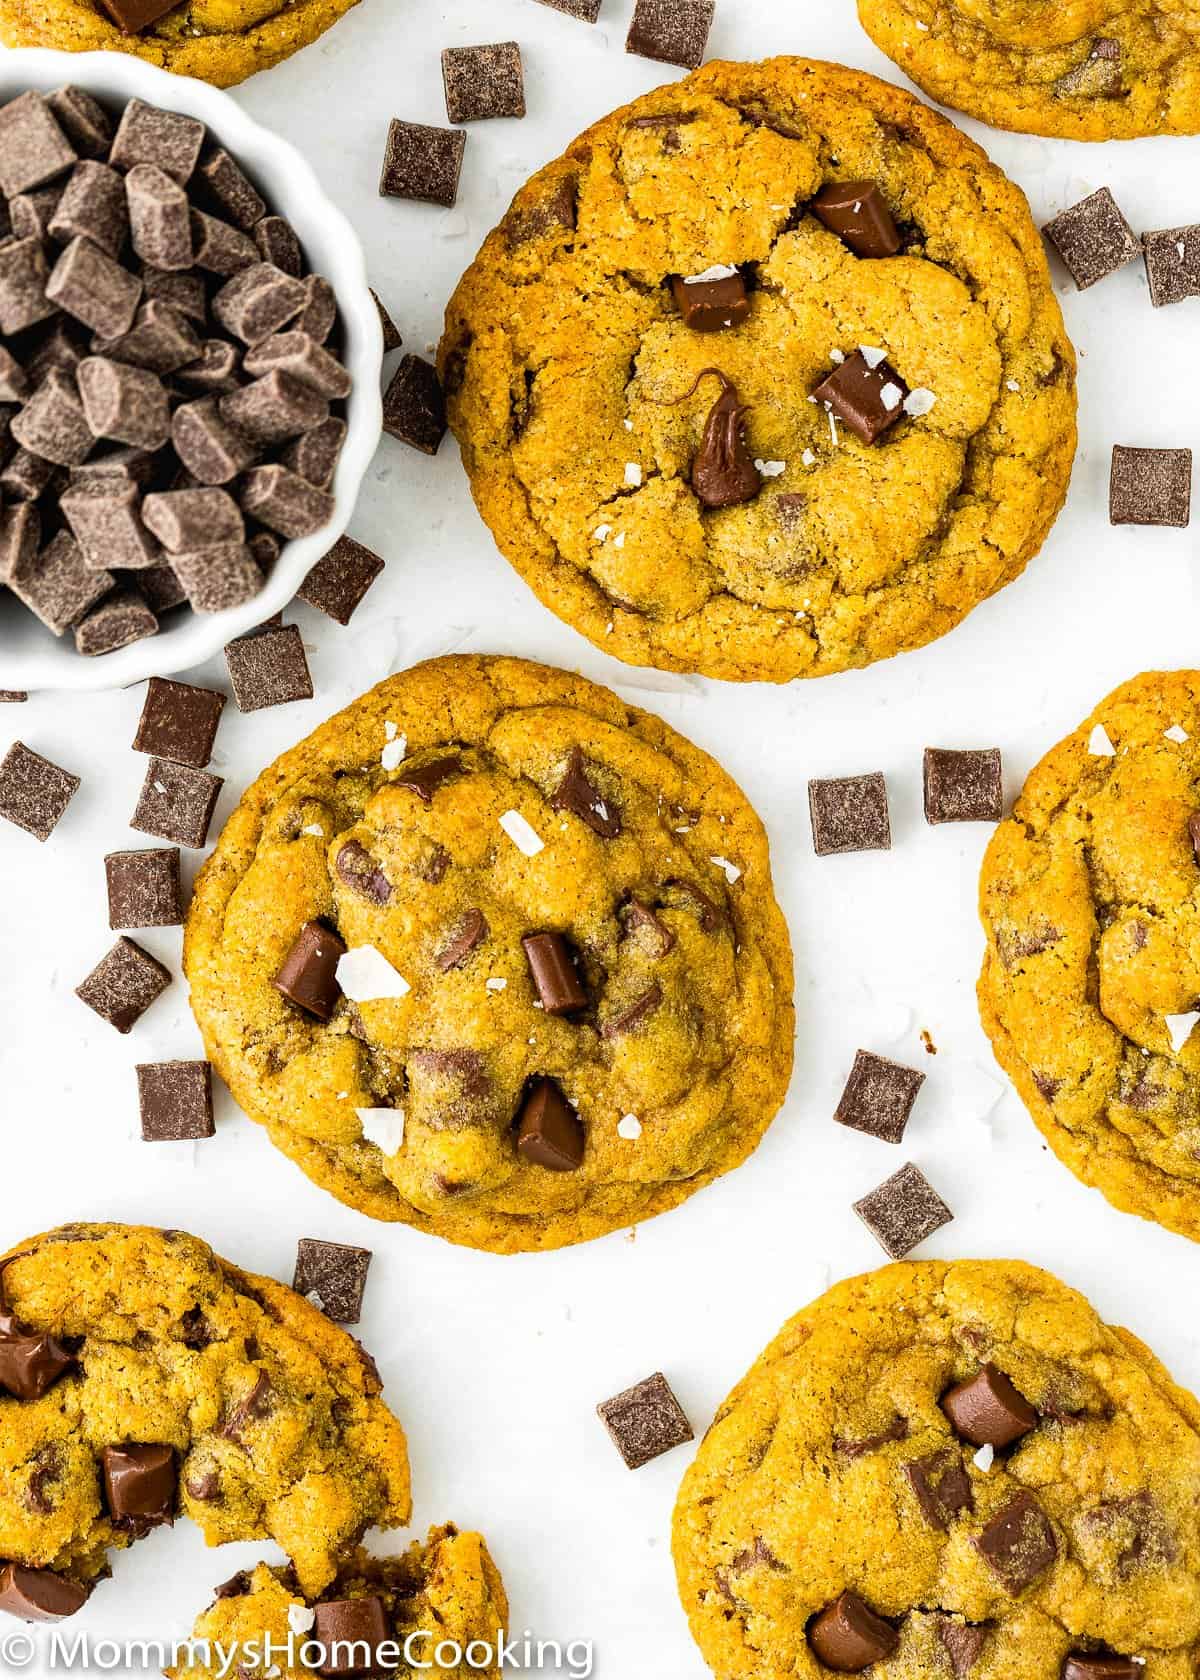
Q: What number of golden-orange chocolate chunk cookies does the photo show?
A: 7